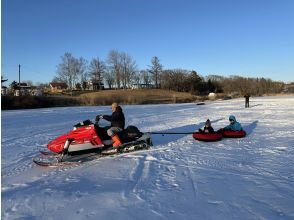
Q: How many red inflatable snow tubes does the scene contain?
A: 2